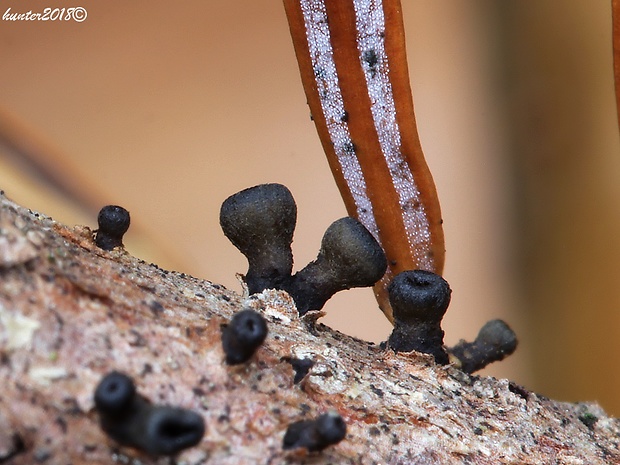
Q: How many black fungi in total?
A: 9